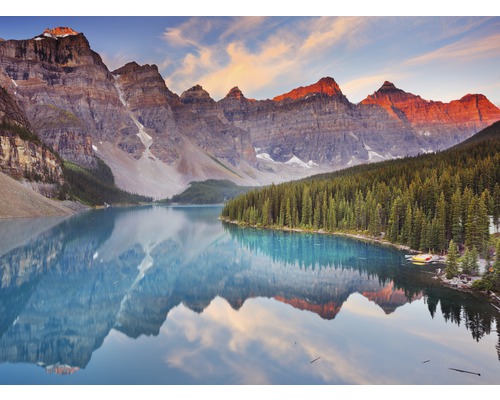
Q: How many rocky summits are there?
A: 7